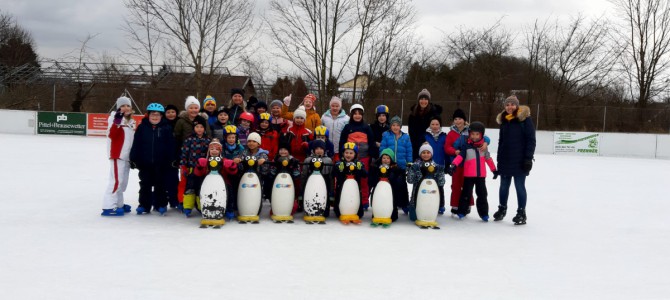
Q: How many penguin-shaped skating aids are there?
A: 7